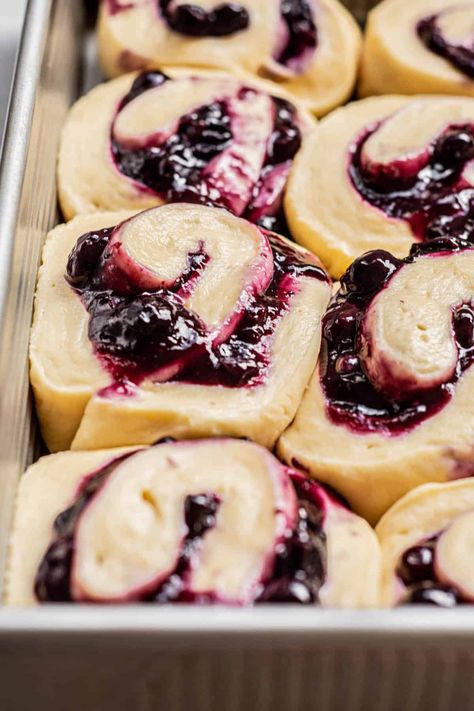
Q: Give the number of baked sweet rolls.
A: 8